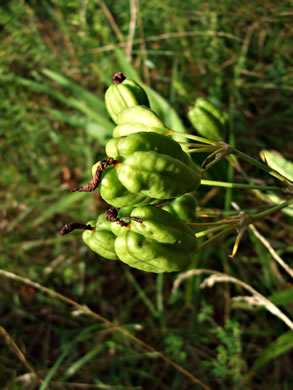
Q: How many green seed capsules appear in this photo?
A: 7